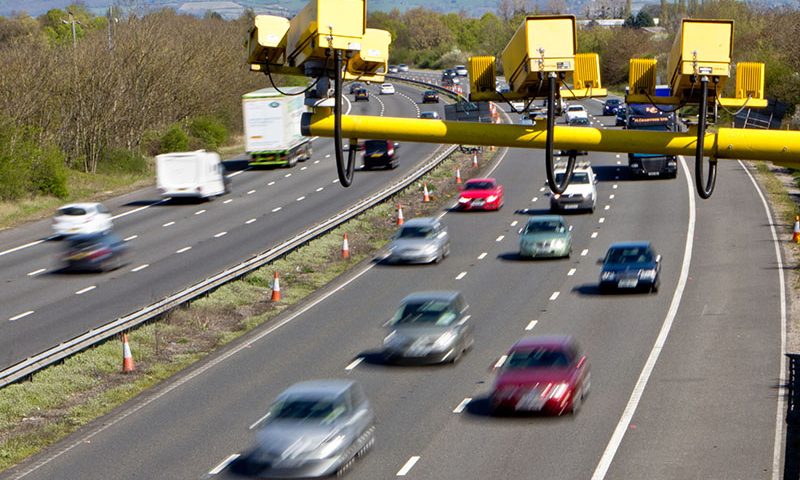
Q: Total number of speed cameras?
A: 3